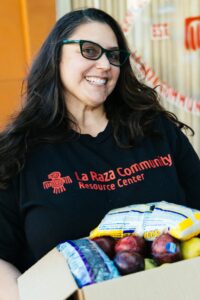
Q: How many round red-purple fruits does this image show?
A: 4